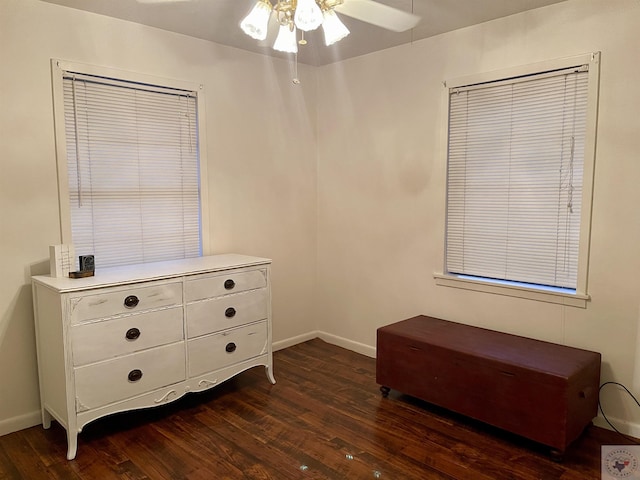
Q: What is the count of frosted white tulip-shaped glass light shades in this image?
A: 4